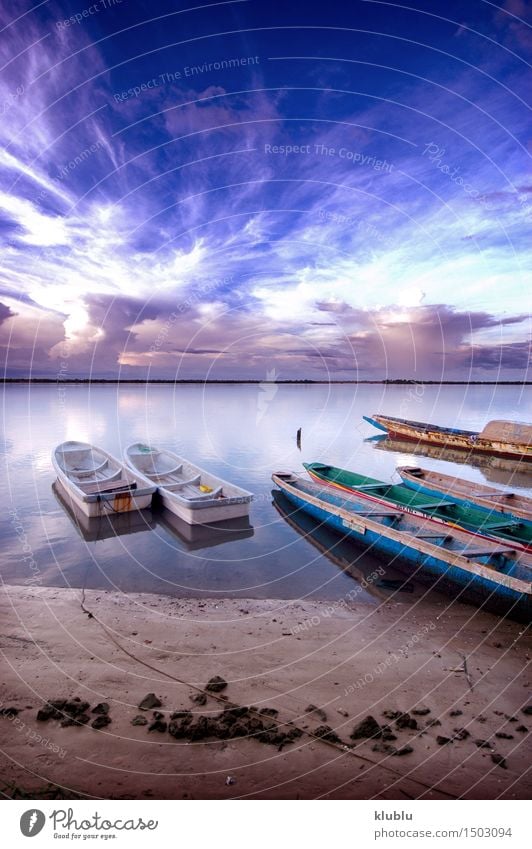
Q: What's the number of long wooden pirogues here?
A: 4